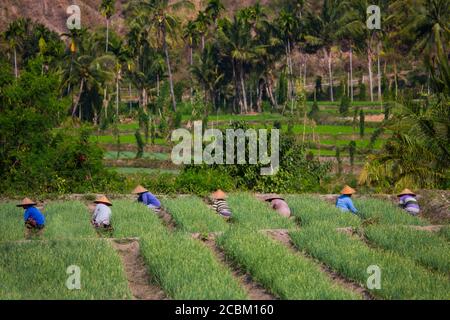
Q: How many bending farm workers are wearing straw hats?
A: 7